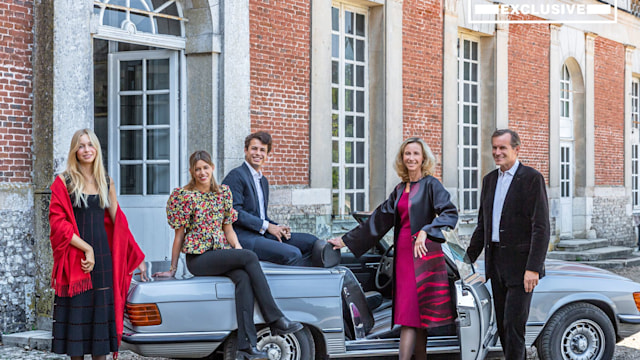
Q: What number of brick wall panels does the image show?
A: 5